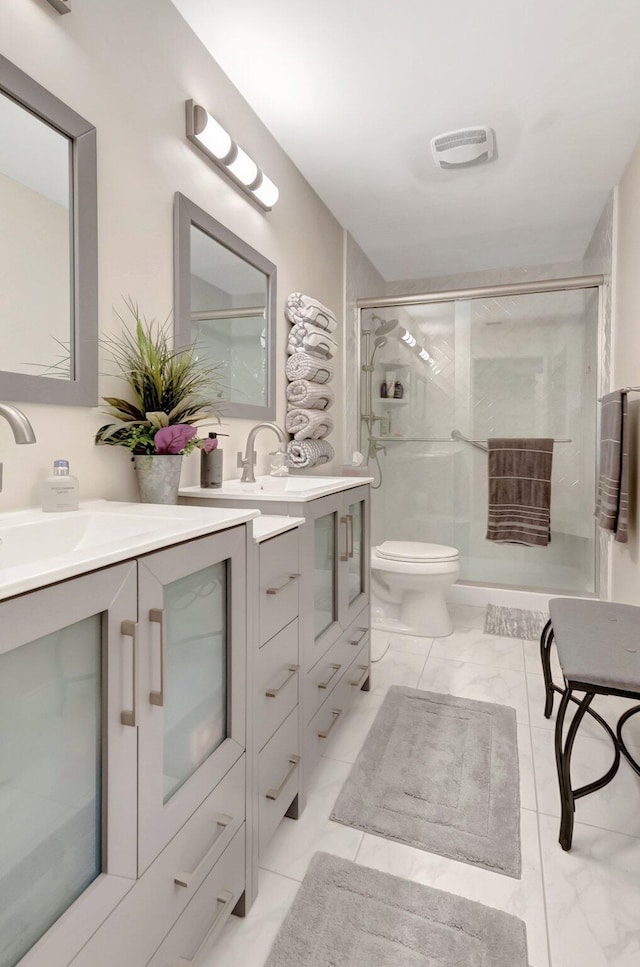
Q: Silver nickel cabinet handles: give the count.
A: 13